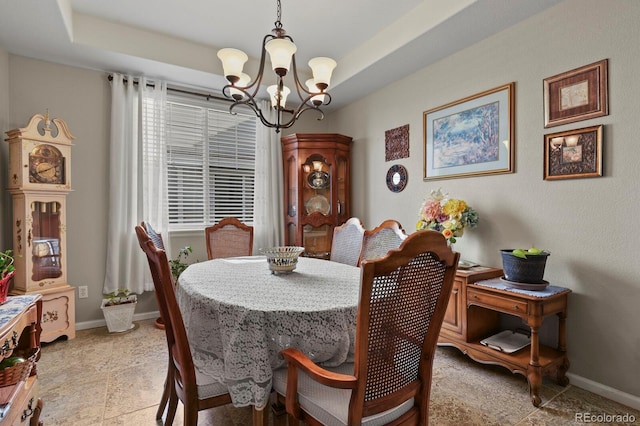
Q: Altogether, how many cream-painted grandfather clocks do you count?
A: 1